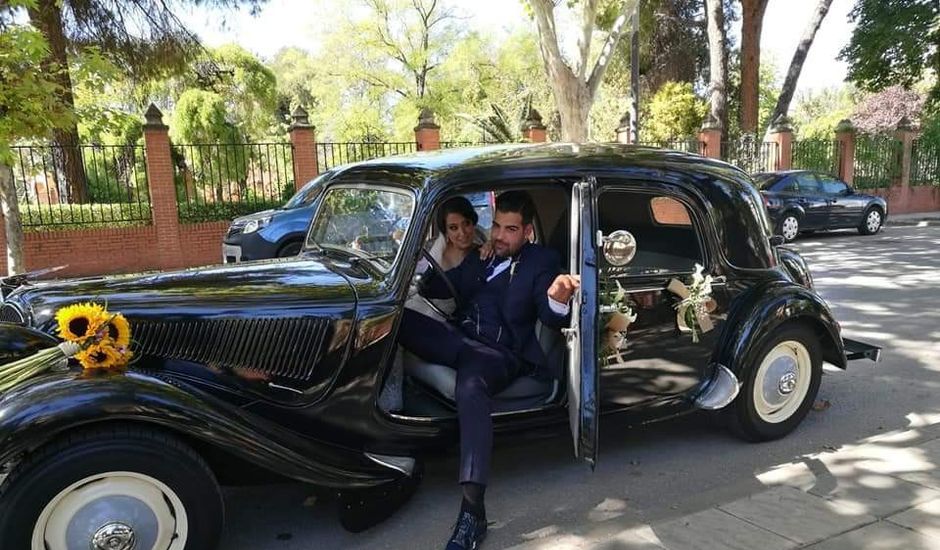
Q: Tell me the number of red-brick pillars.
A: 9